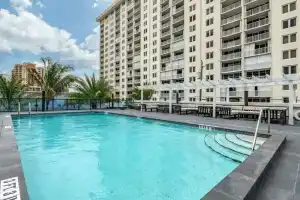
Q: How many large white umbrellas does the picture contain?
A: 0